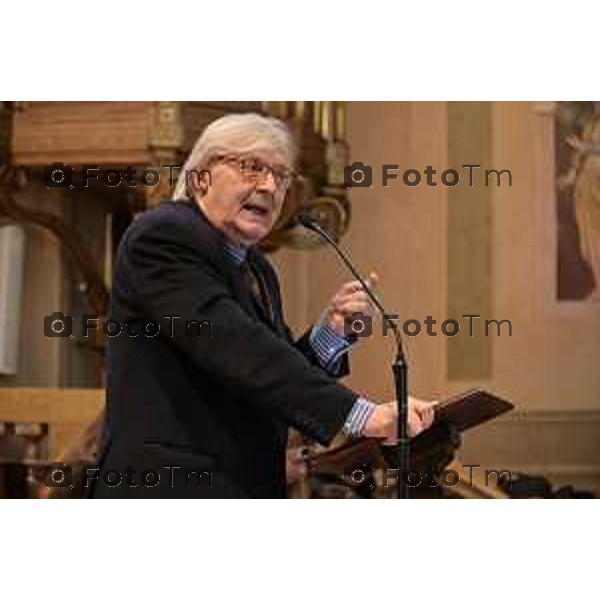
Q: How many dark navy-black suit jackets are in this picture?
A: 1